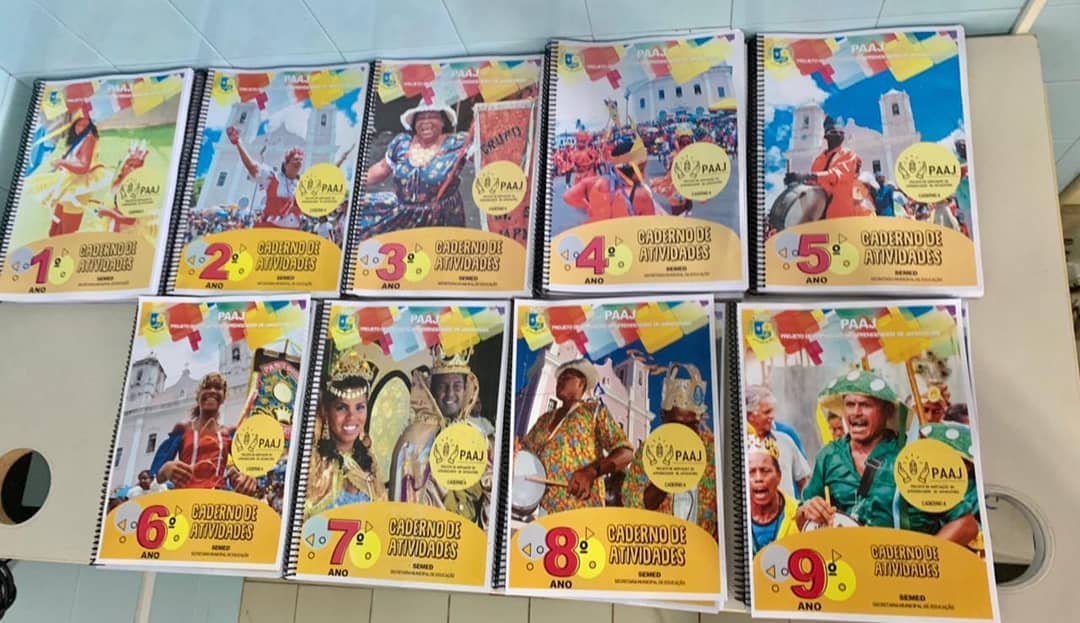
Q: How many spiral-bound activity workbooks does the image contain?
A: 9